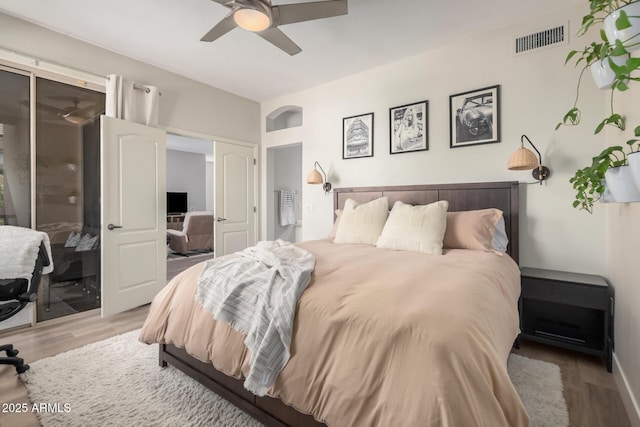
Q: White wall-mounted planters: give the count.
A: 4